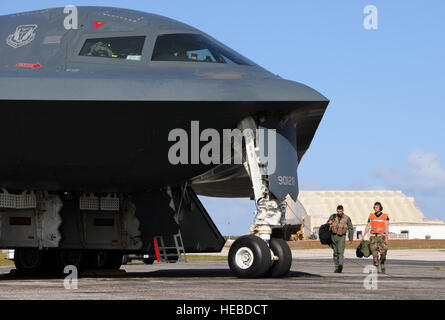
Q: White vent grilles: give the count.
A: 4